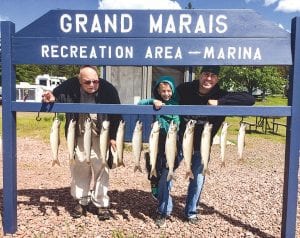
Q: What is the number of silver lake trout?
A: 12